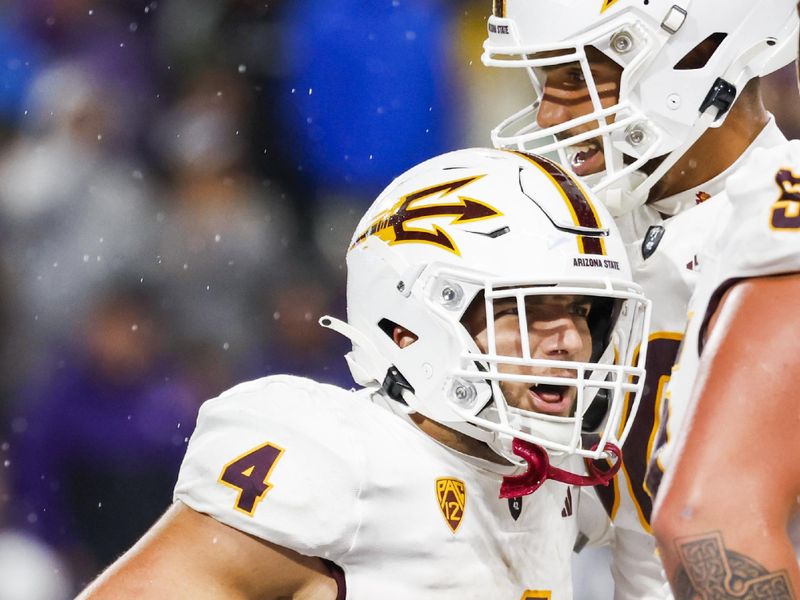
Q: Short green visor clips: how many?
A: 0